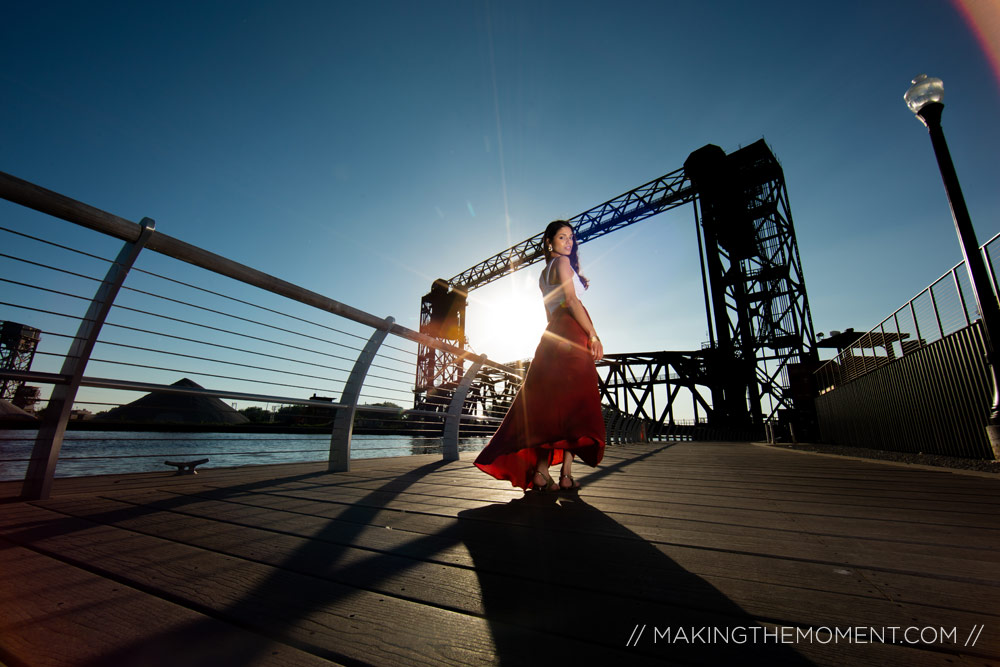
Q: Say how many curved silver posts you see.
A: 3